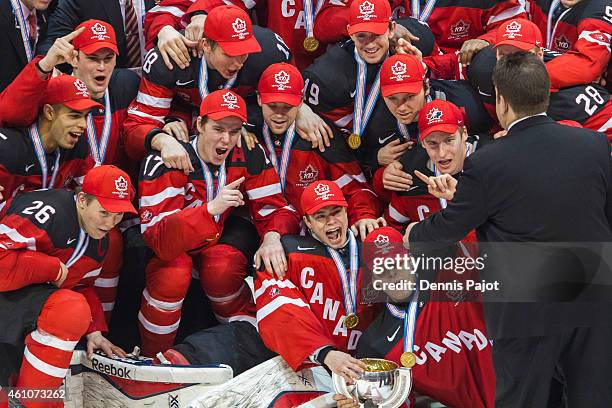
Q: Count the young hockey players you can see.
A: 12